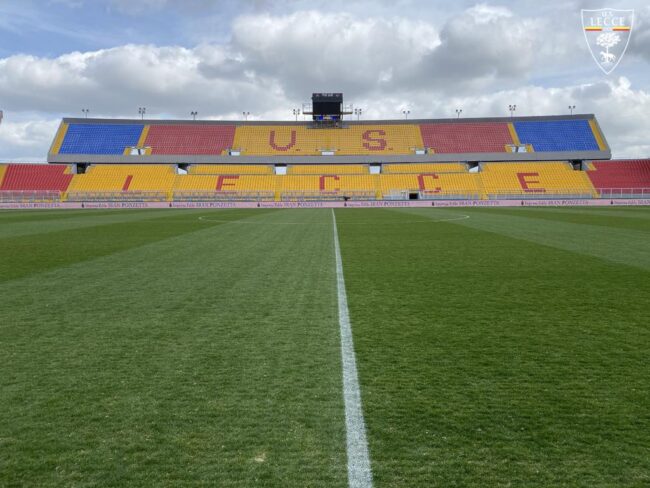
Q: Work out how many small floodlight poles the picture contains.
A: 10